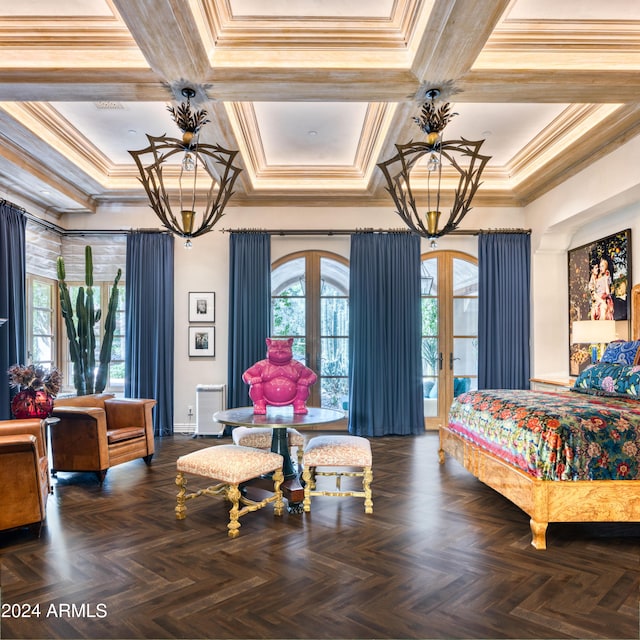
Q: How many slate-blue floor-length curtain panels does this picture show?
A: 5